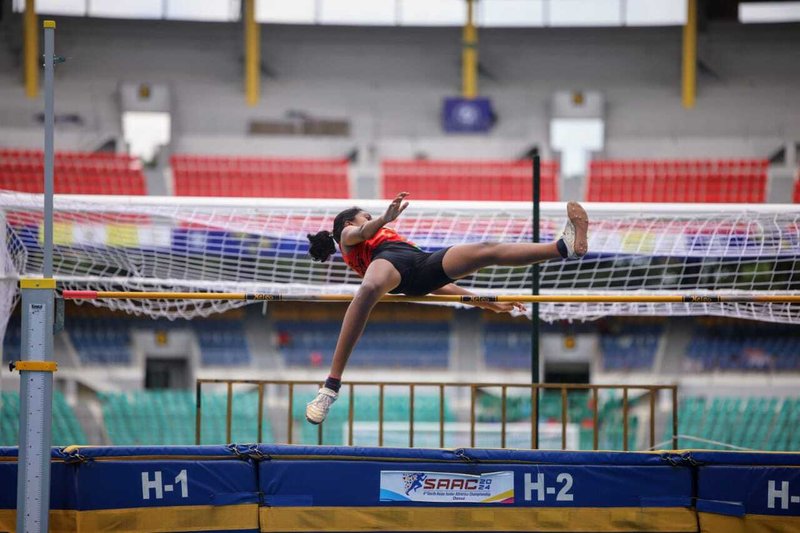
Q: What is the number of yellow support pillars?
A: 4